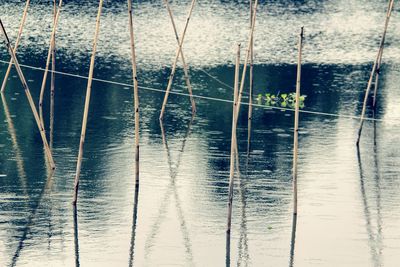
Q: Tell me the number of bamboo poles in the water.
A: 14